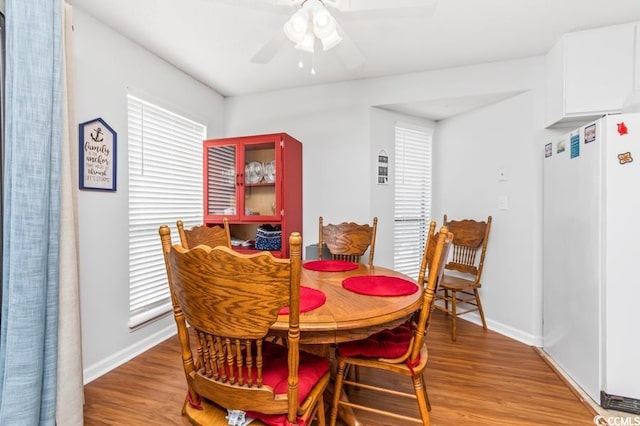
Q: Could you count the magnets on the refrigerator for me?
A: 6